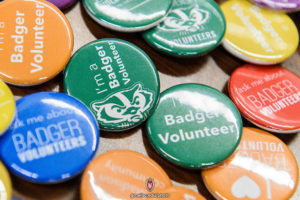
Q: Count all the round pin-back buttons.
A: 15